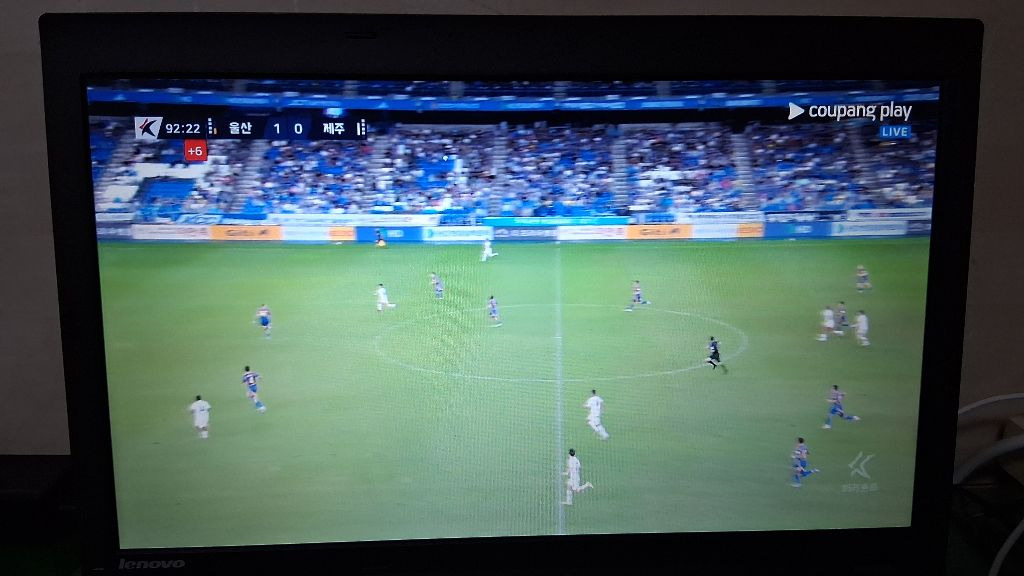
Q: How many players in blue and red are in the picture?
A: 9